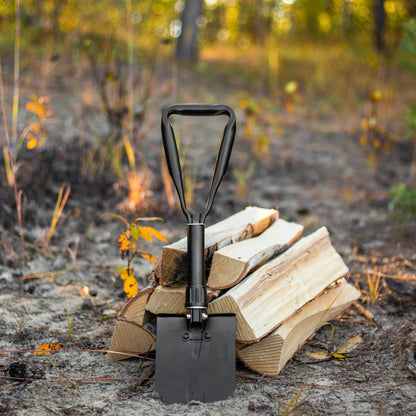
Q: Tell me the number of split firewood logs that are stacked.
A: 7